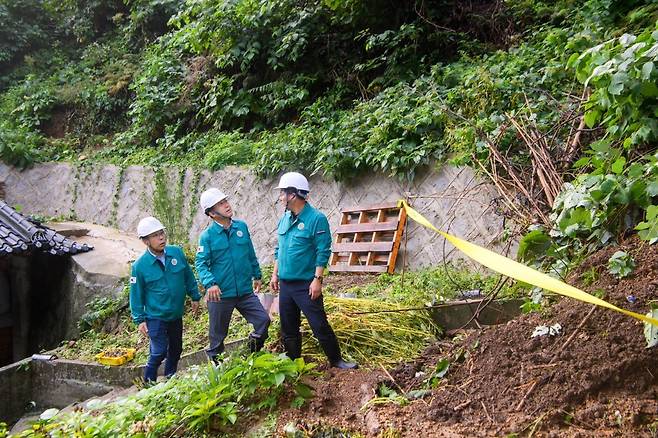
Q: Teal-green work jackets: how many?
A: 3